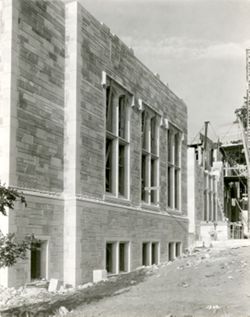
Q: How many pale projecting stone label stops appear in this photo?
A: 6